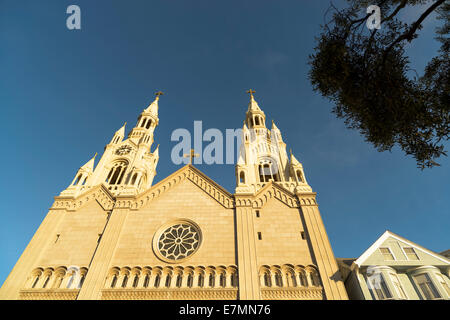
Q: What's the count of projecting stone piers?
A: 4